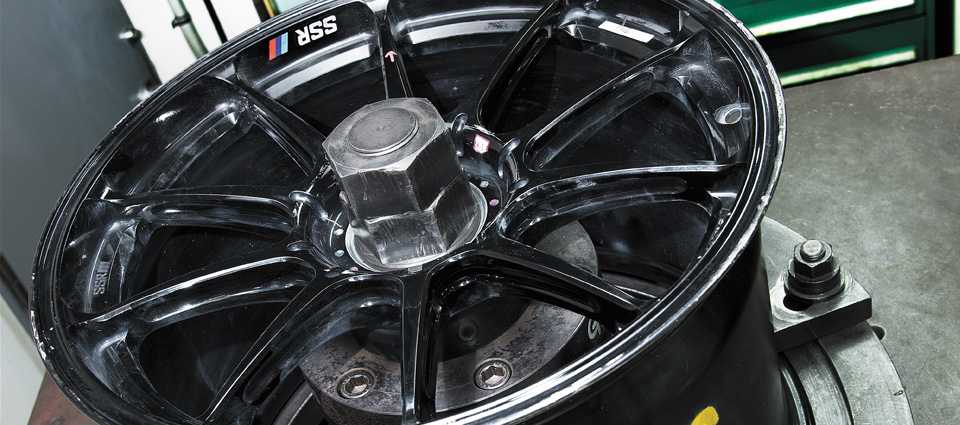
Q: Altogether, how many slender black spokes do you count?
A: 10